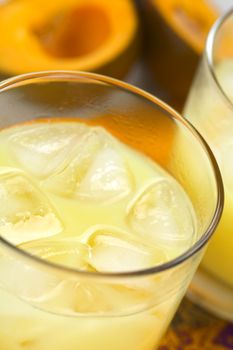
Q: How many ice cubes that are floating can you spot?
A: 6